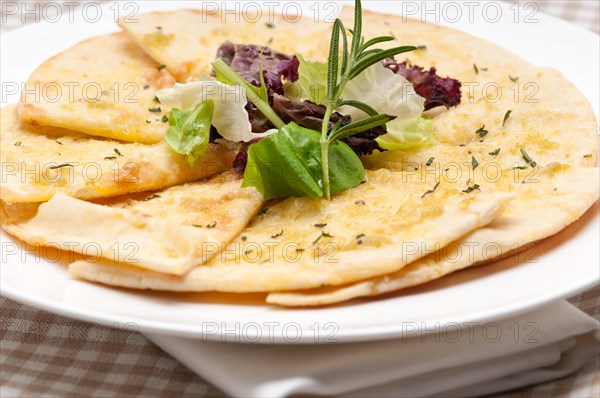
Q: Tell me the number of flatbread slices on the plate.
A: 8